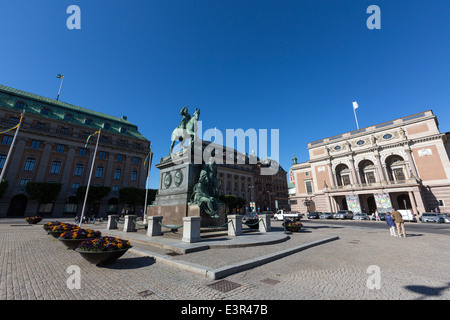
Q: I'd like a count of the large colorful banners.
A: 2